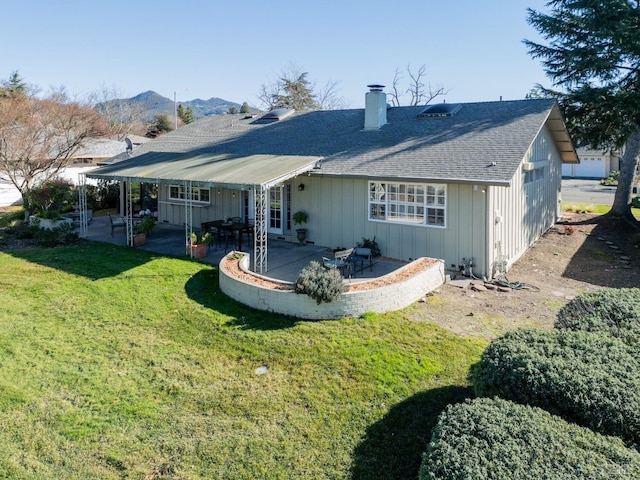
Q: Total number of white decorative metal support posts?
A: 4